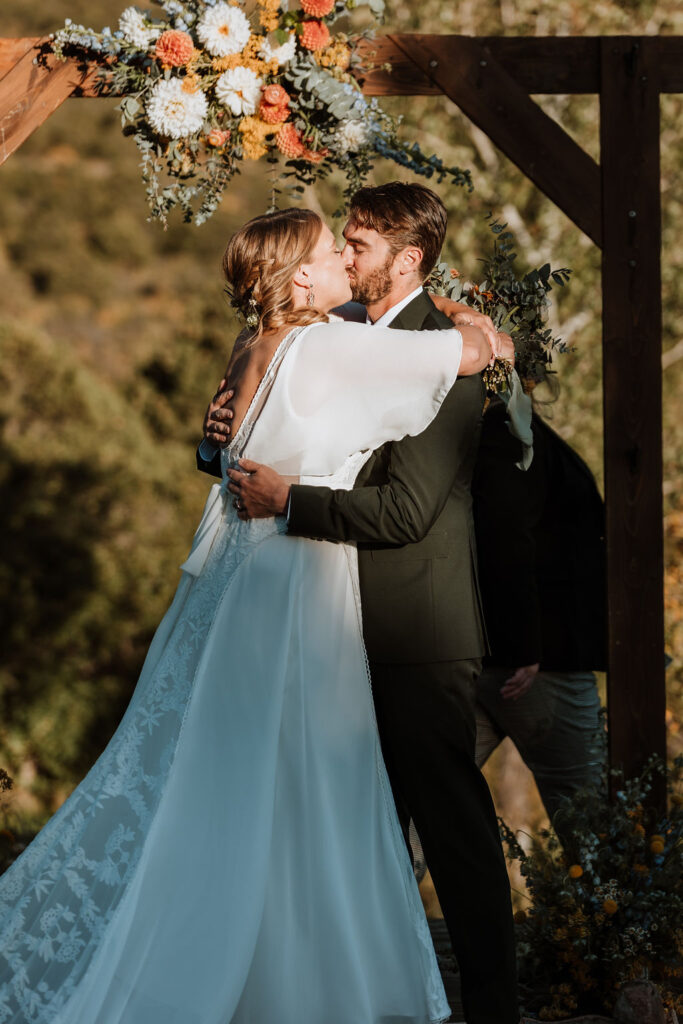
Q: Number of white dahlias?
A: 6